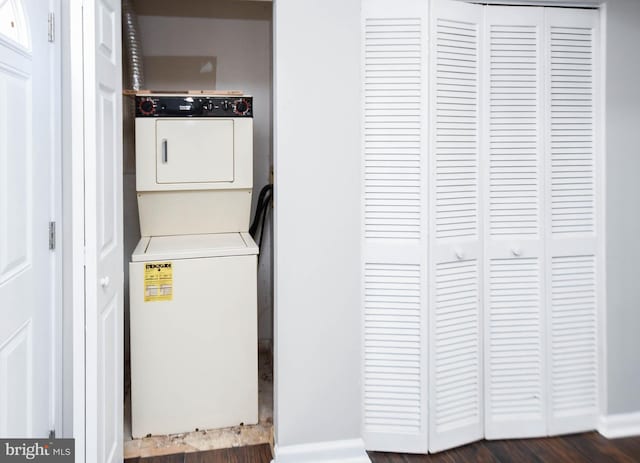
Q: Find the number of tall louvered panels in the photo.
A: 4